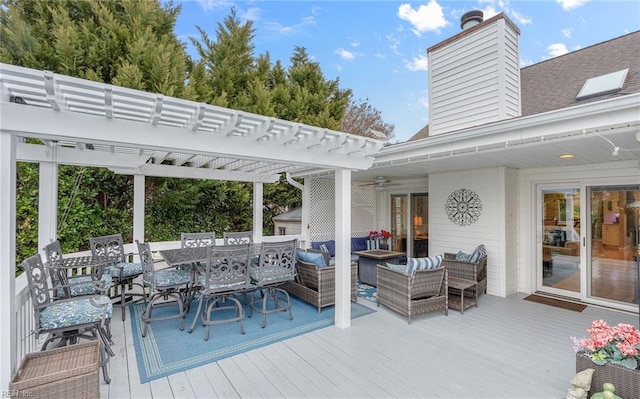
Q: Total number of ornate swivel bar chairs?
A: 8